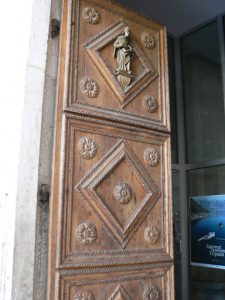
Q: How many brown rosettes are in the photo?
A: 11